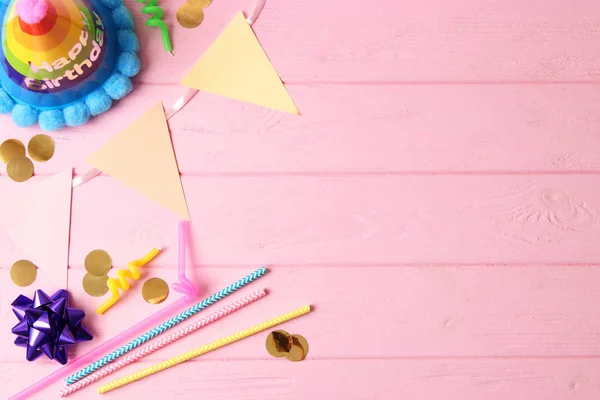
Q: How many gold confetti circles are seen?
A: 11